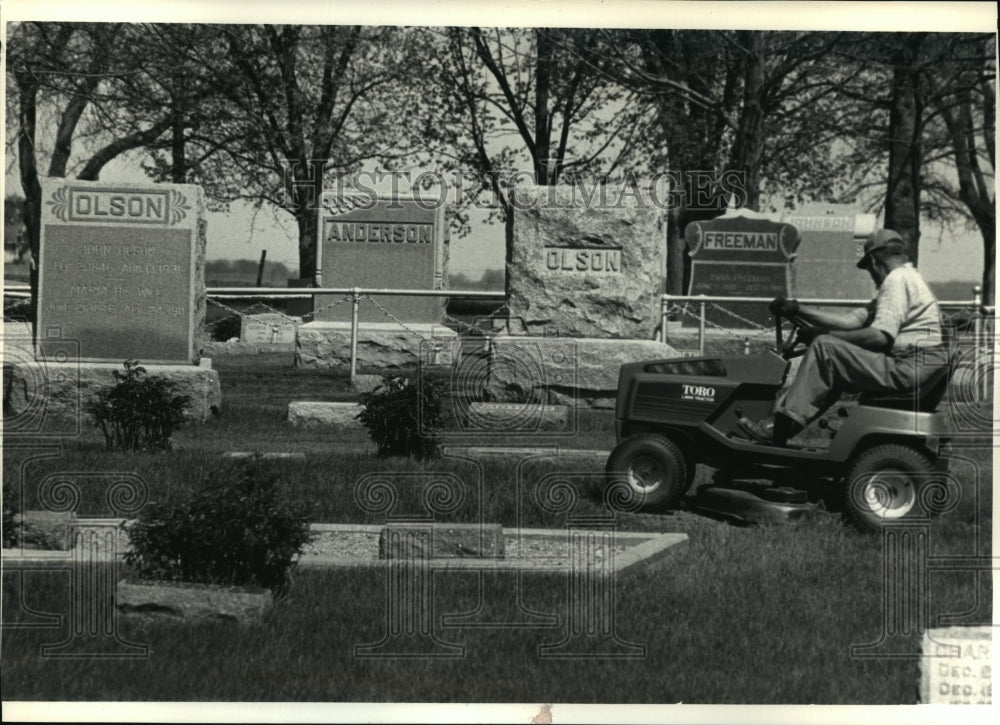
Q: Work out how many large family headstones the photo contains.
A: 5